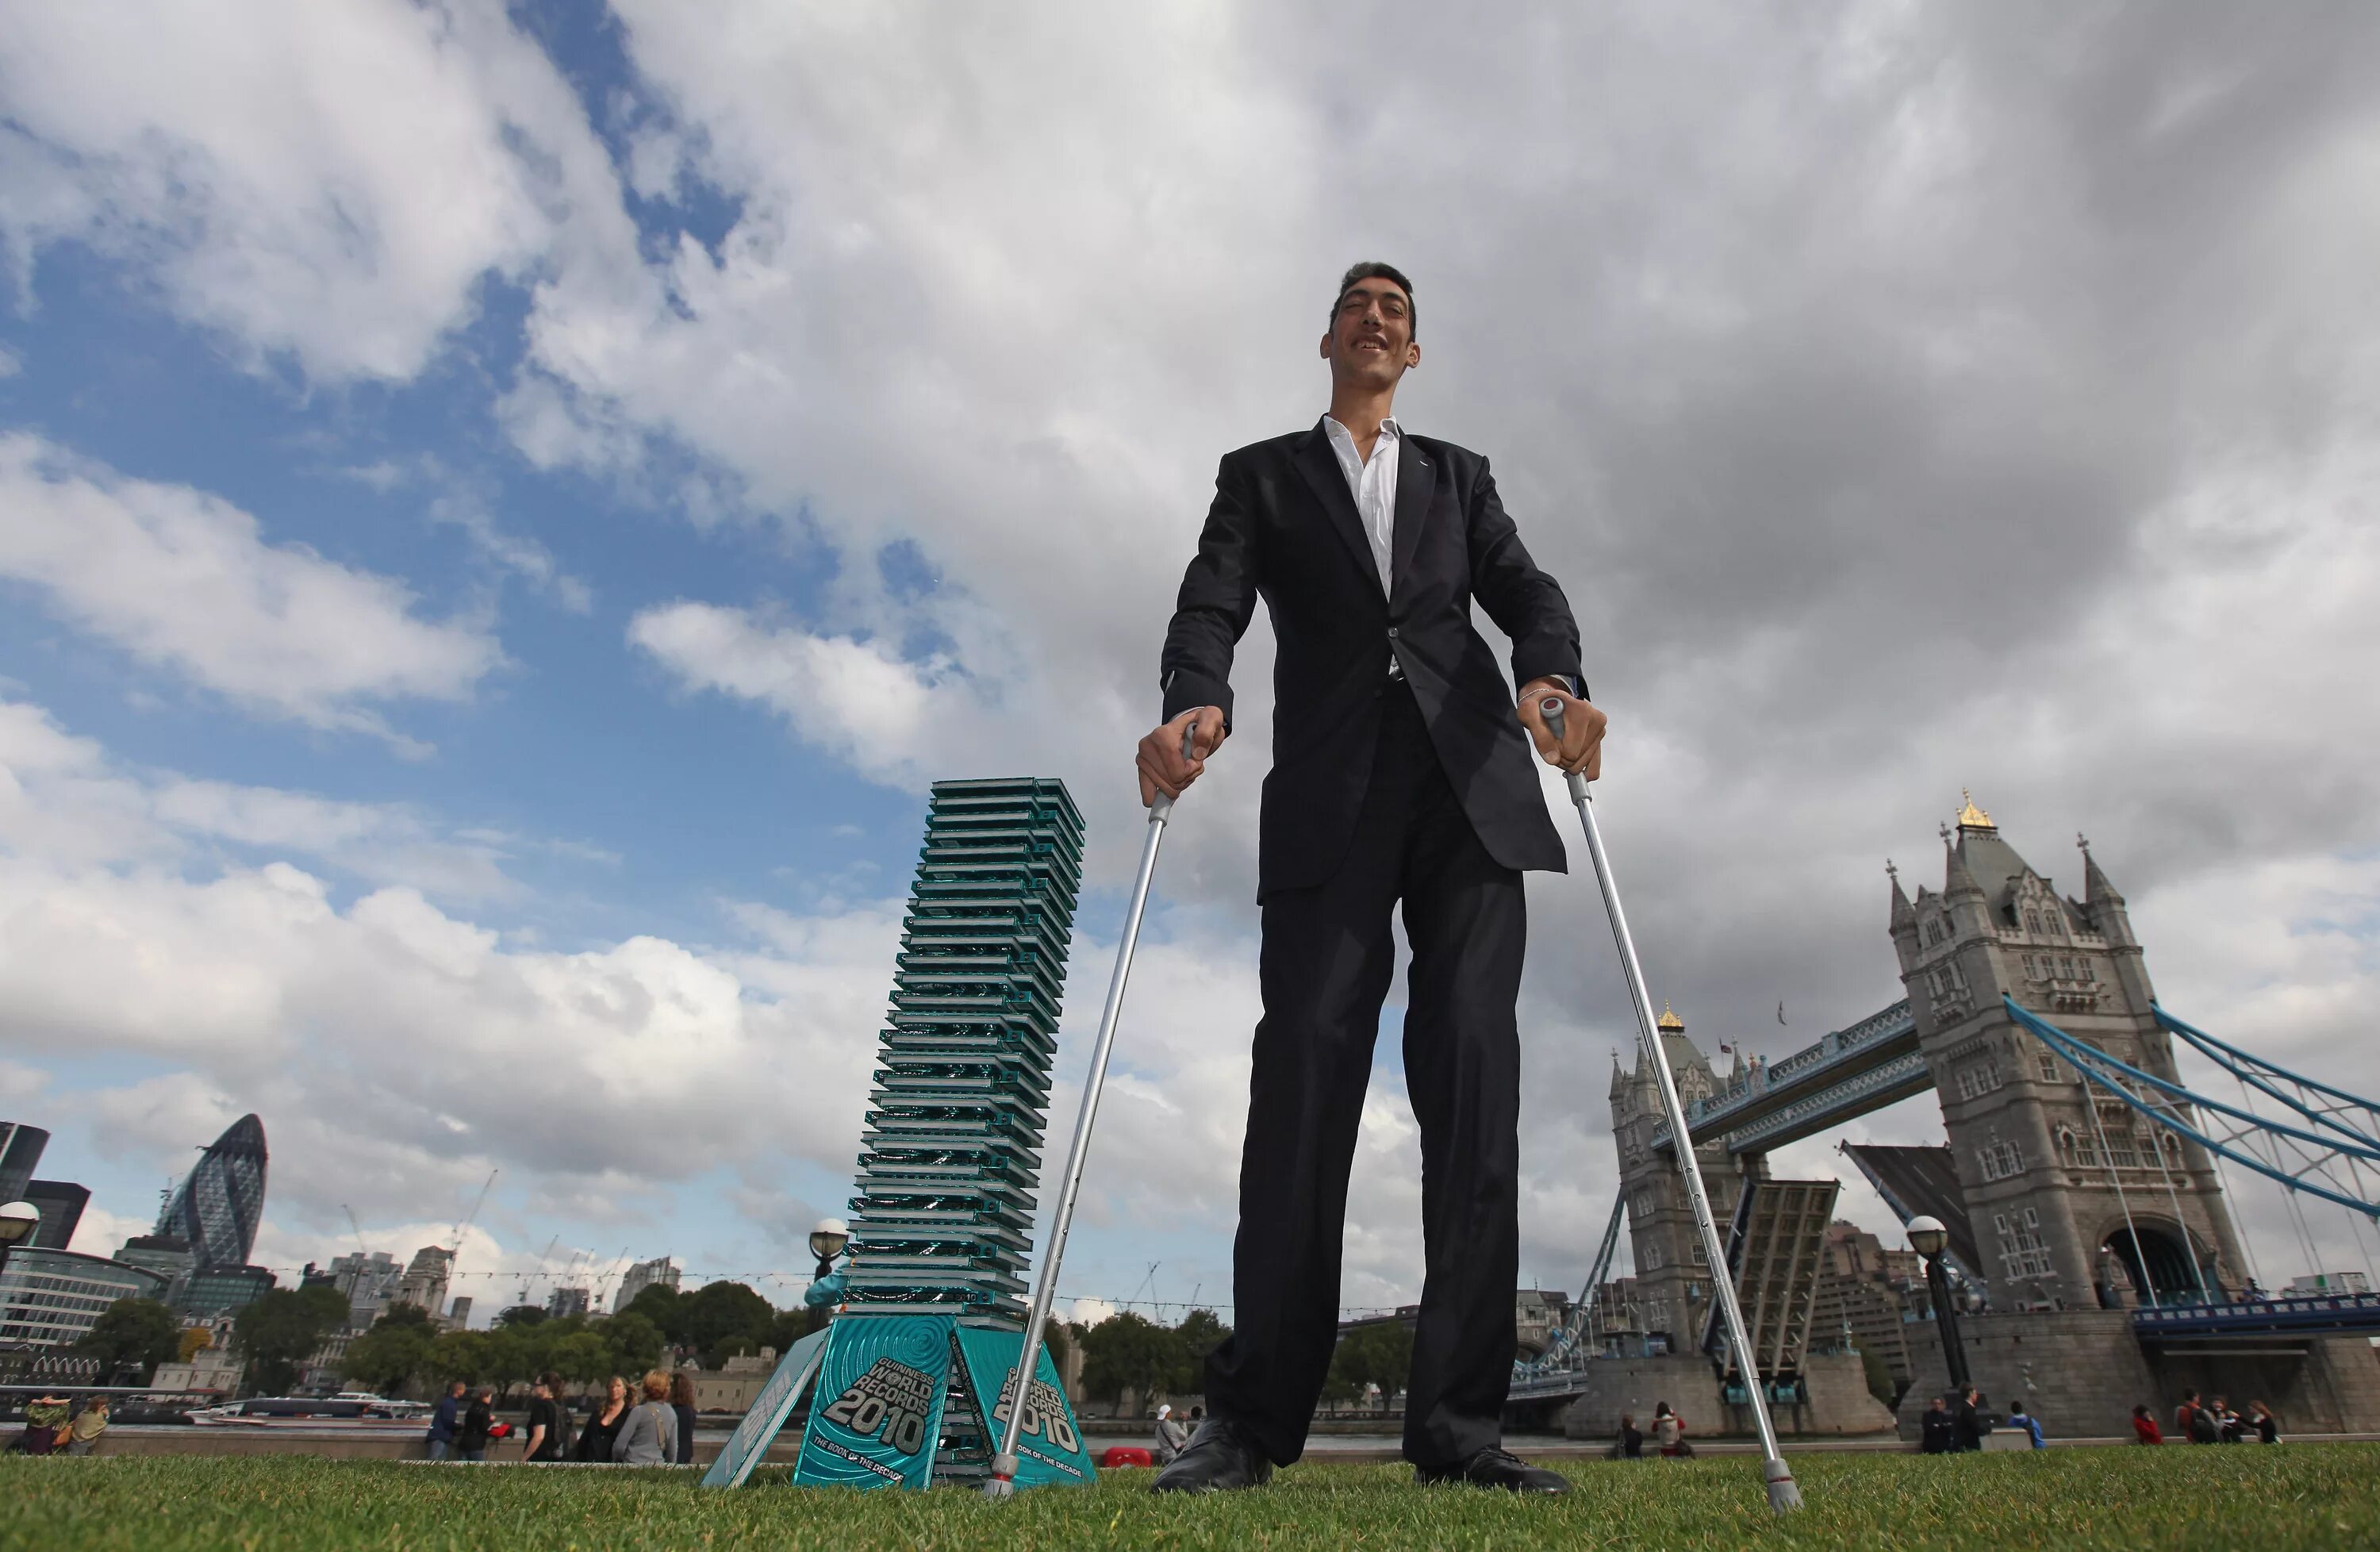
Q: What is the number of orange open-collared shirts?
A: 0